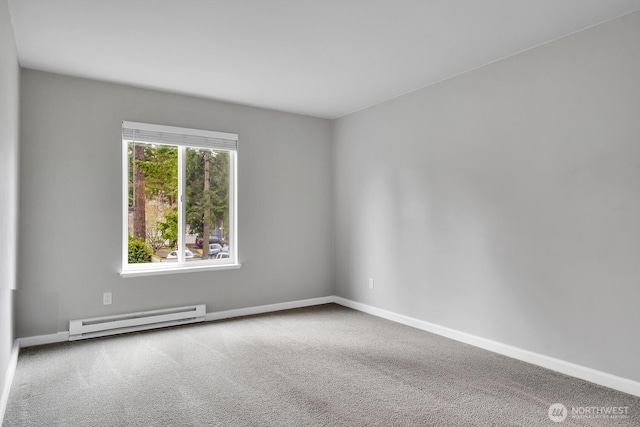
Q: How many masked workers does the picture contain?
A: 0